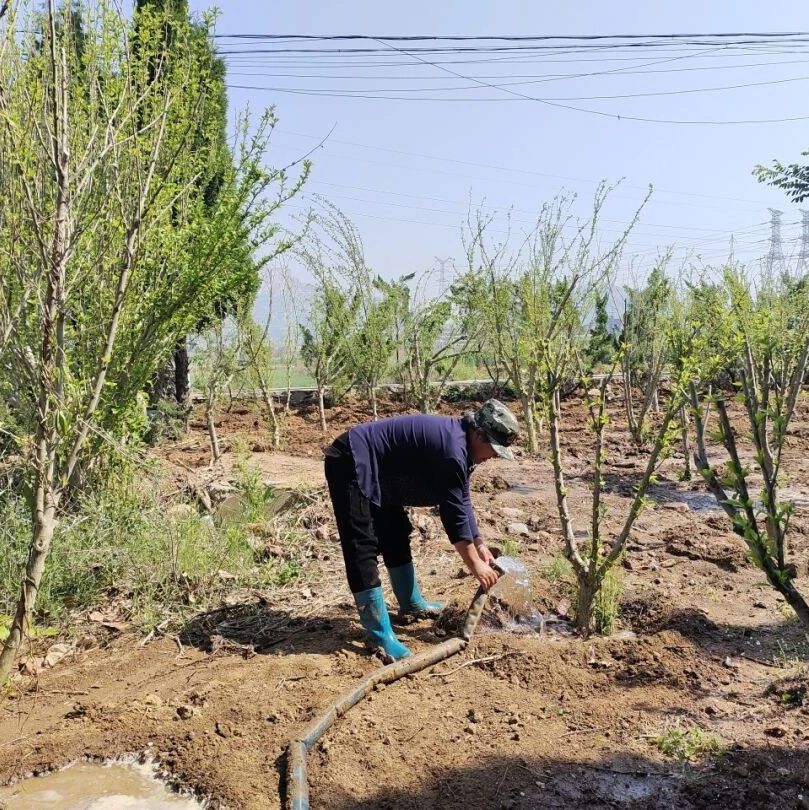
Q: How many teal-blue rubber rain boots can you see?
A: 2